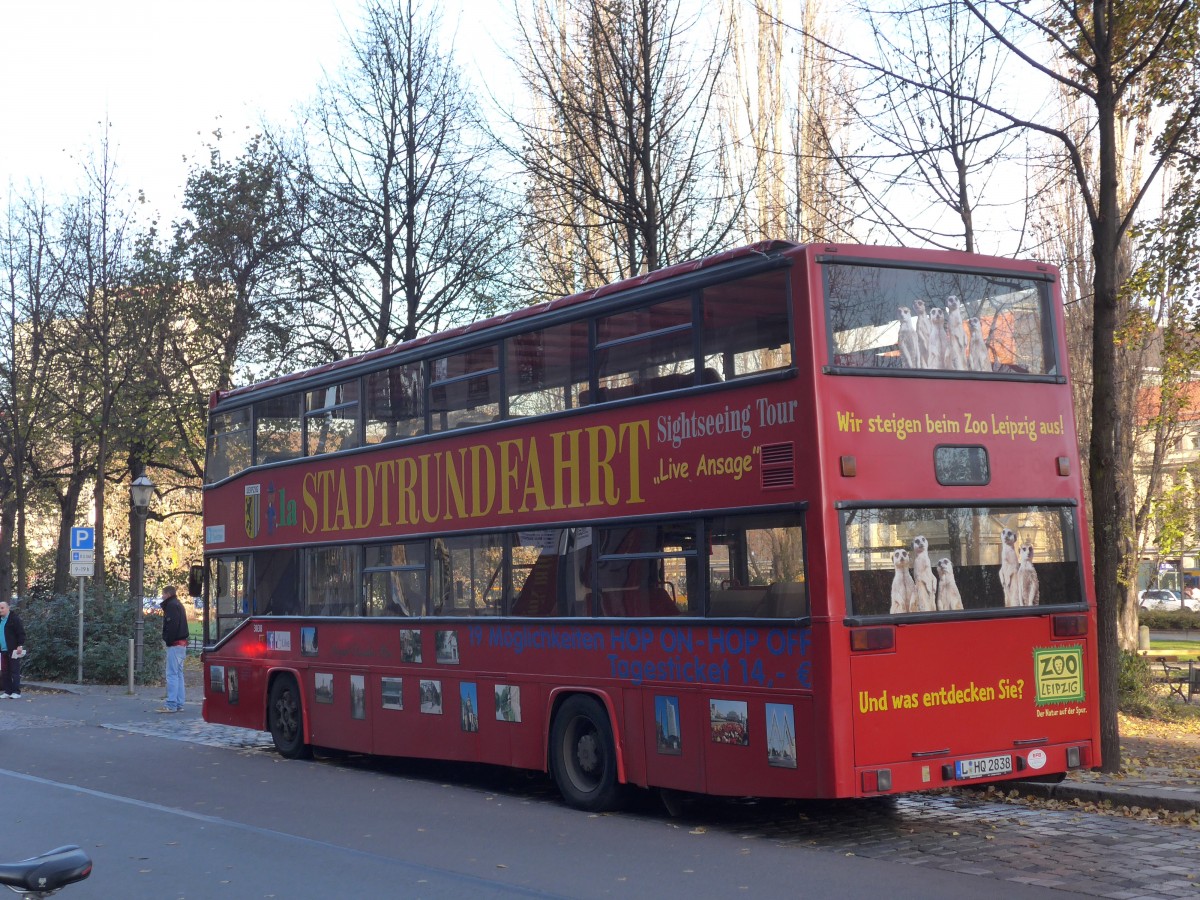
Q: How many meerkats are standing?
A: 10